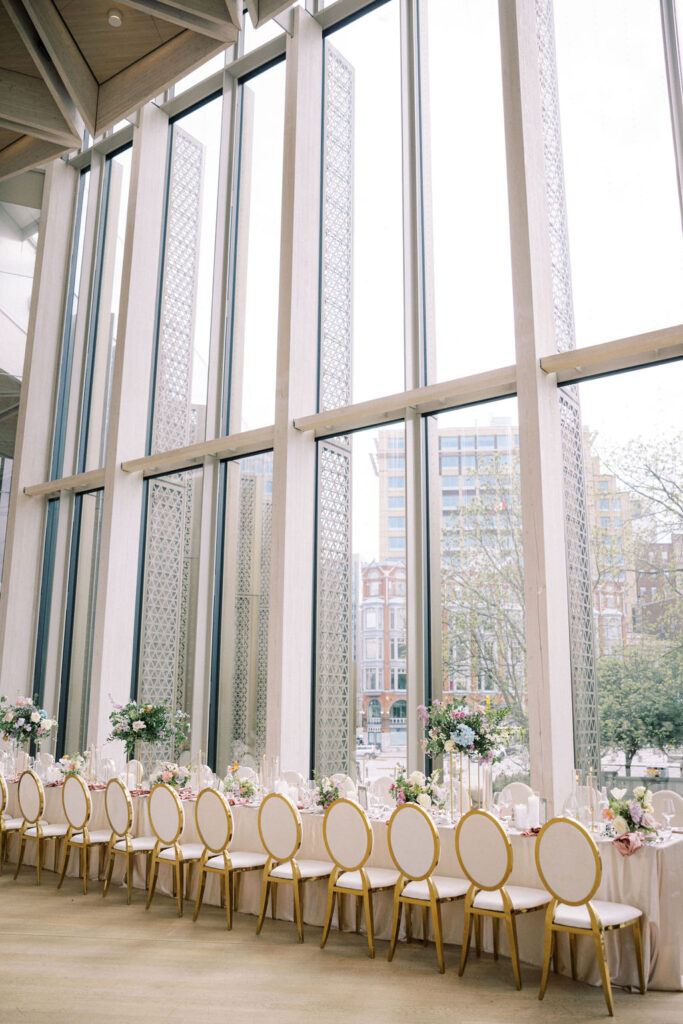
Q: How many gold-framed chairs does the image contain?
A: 11